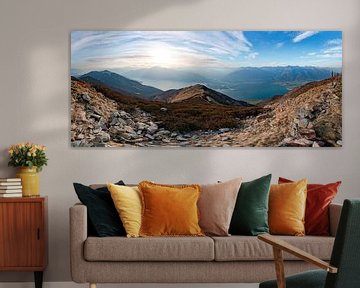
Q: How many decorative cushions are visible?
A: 7